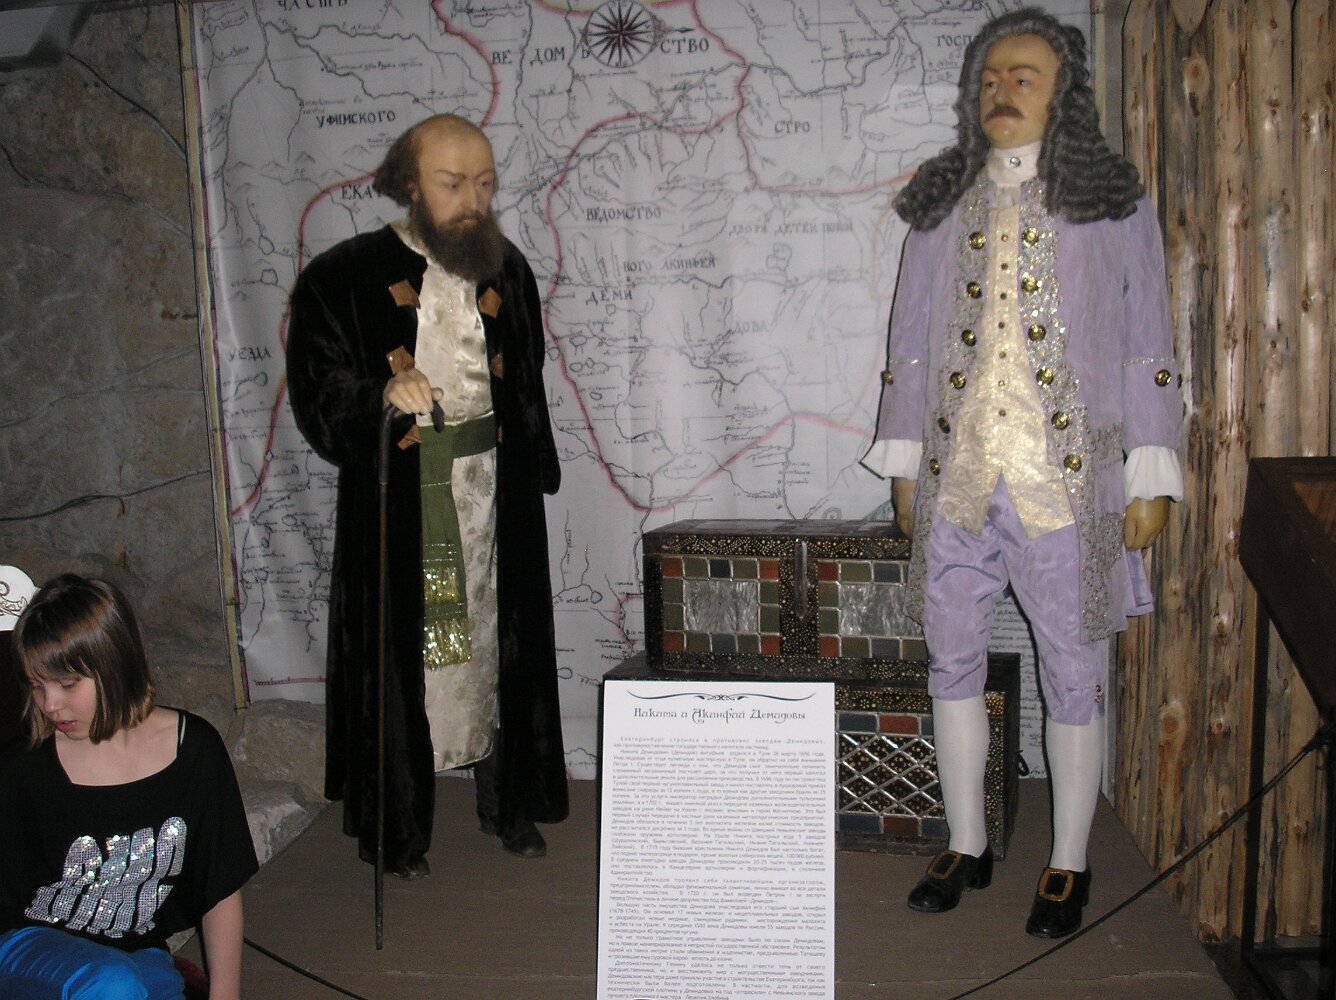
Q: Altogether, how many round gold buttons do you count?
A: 14